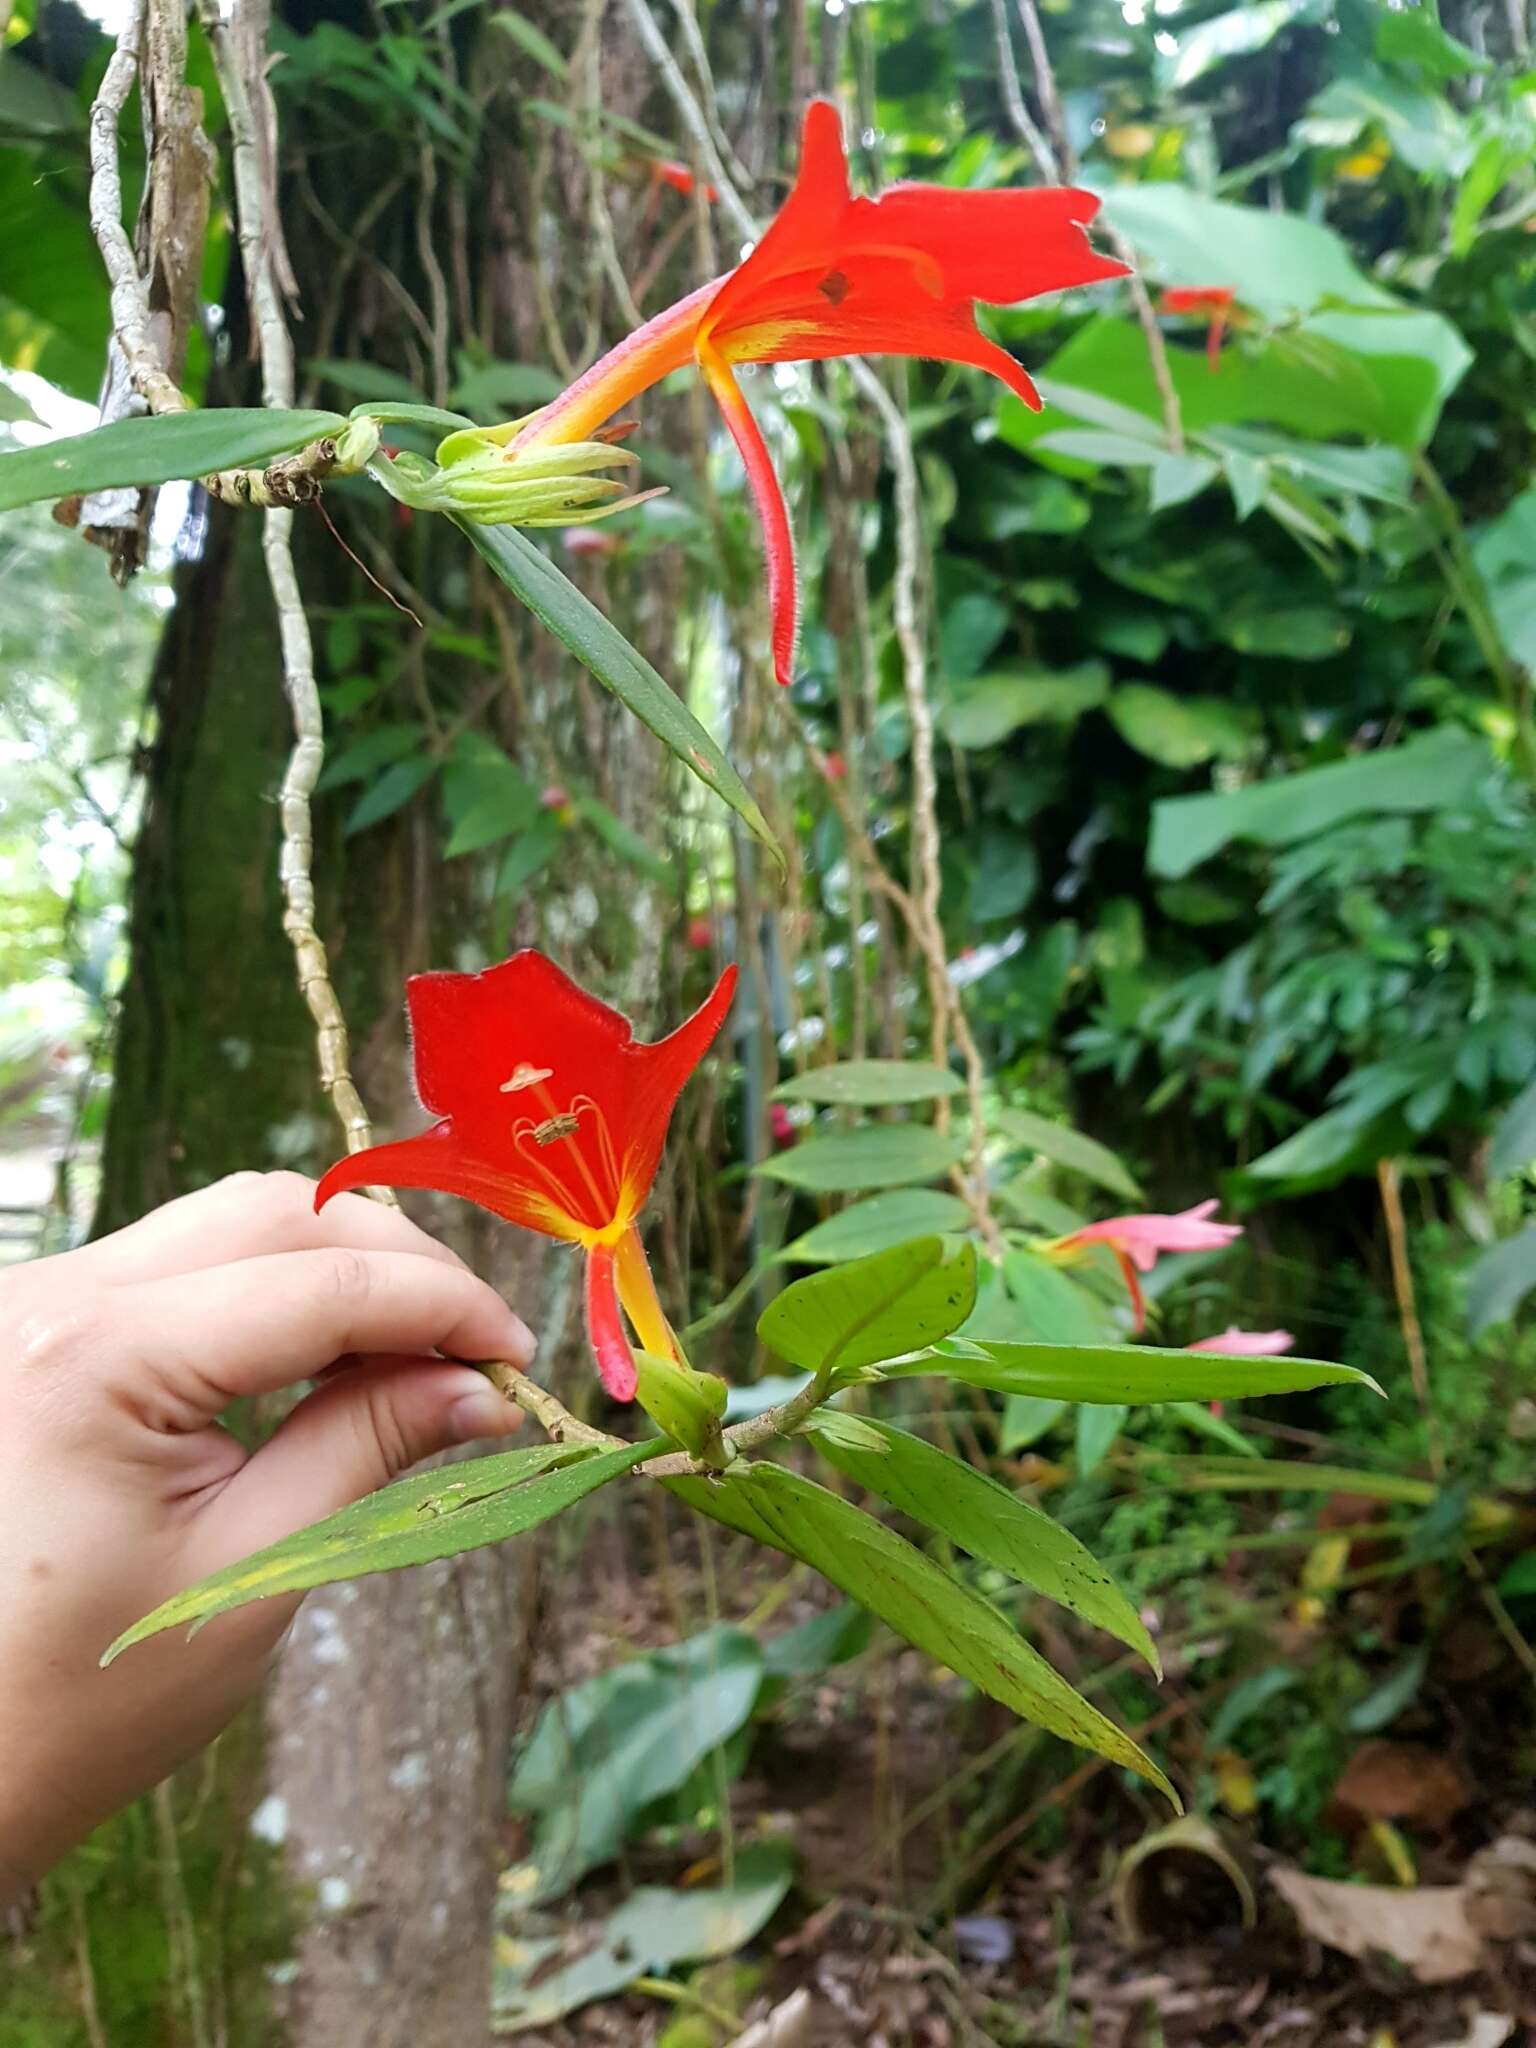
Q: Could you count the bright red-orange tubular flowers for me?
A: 2